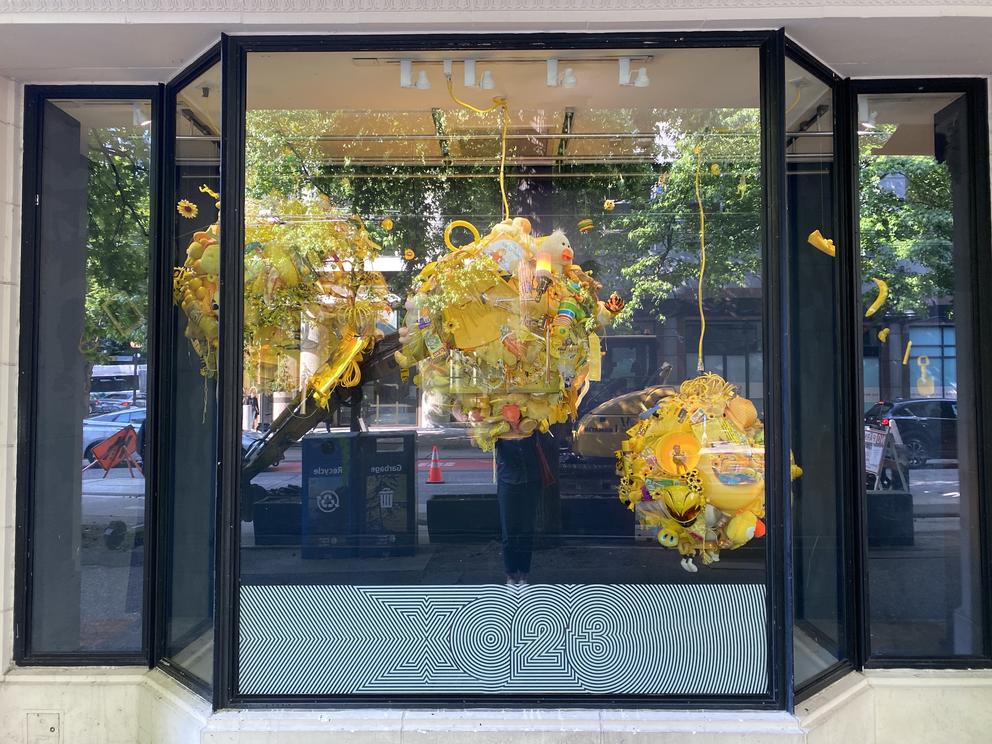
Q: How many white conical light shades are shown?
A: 4